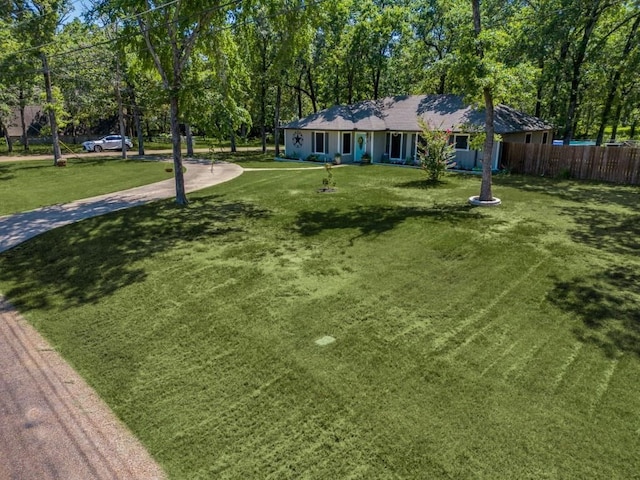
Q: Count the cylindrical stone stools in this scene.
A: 0